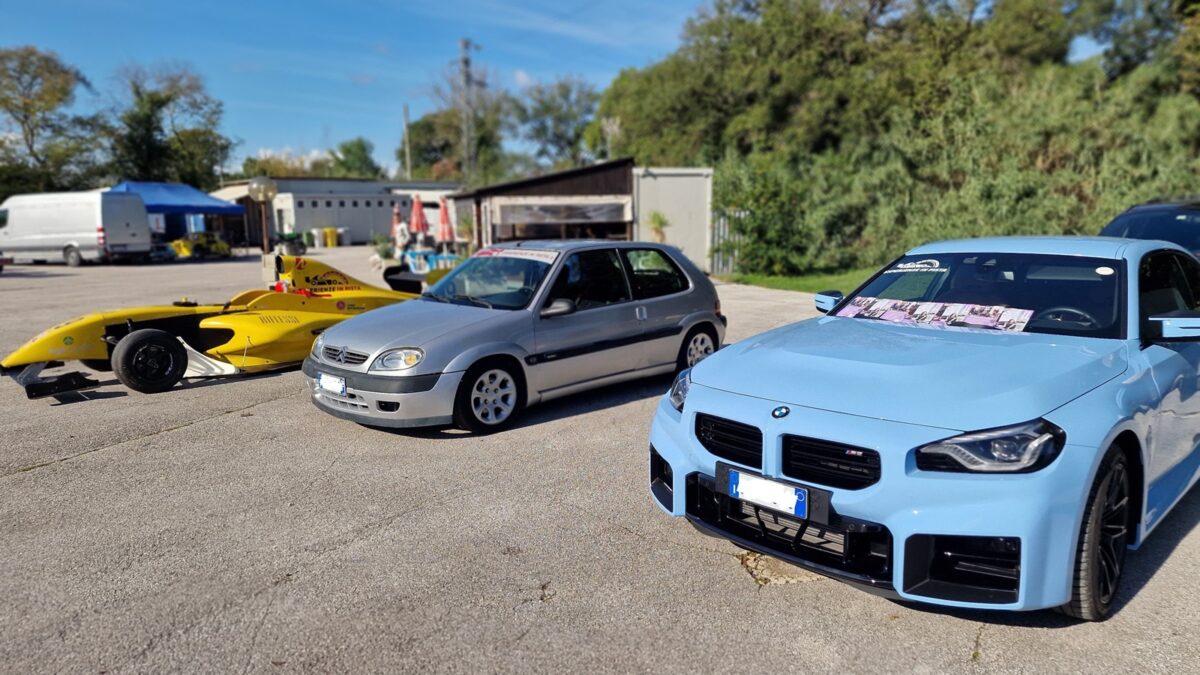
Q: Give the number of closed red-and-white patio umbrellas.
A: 3